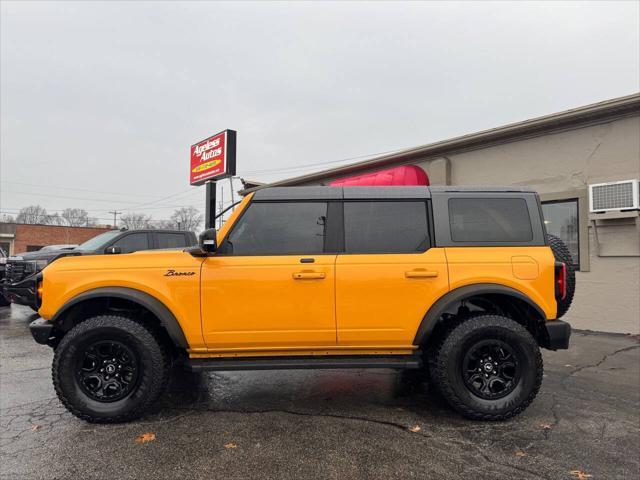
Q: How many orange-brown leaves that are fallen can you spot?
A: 7